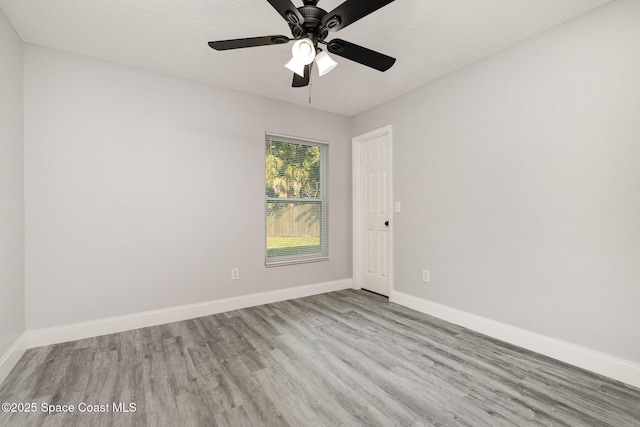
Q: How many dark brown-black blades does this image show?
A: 5